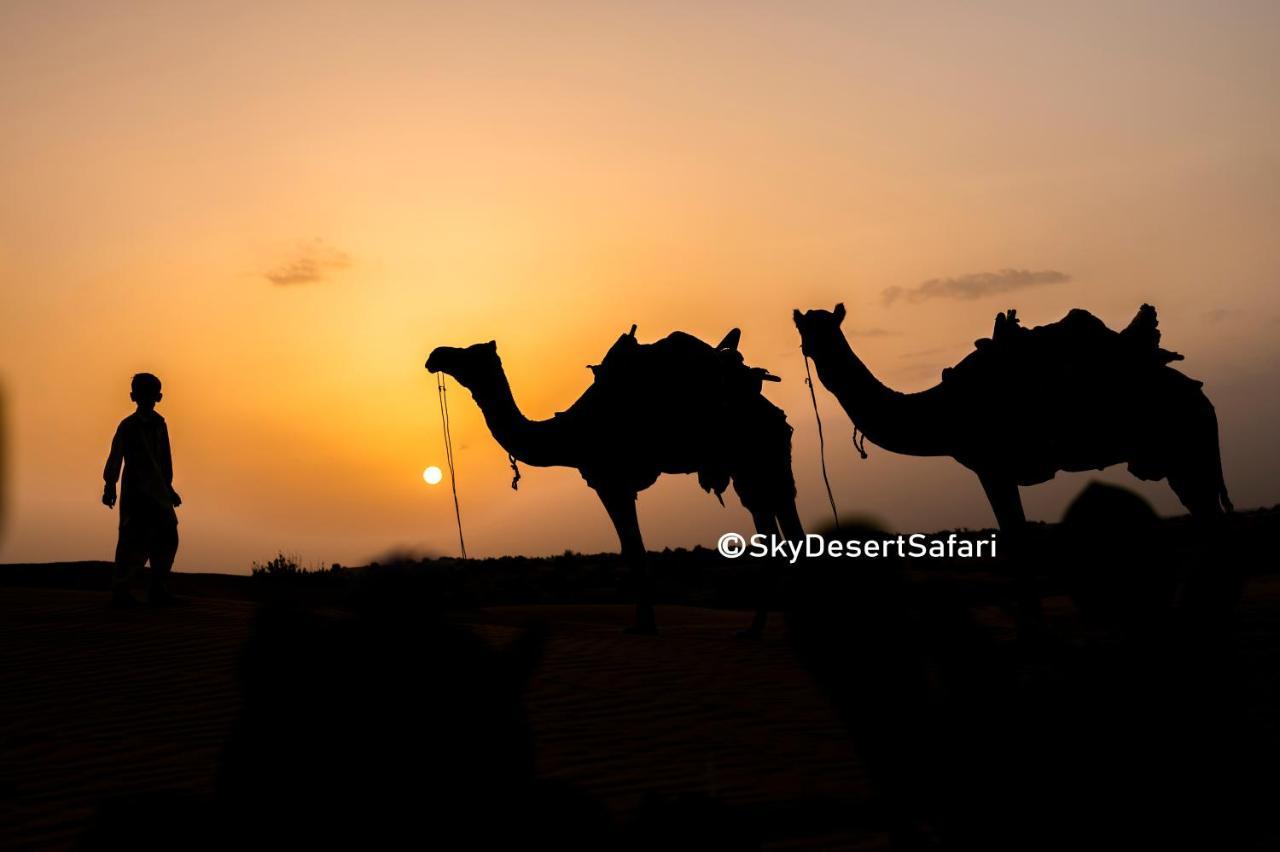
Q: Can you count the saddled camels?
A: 2